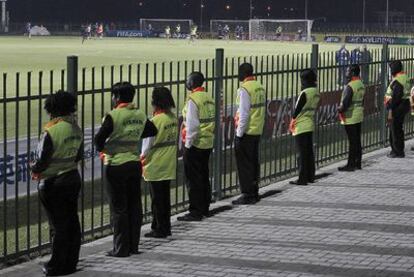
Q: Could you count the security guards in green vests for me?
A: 8